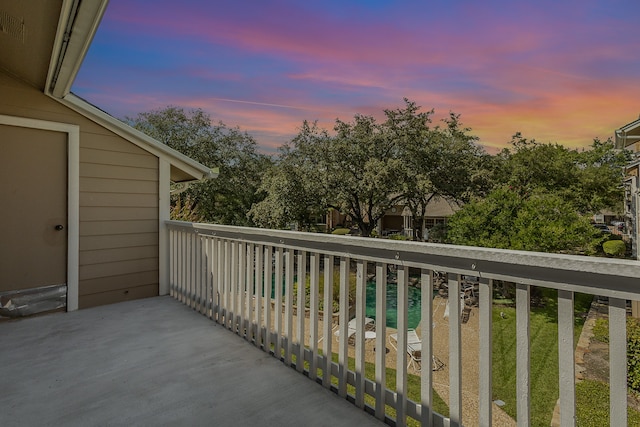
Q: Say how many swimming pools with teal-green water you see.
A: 1